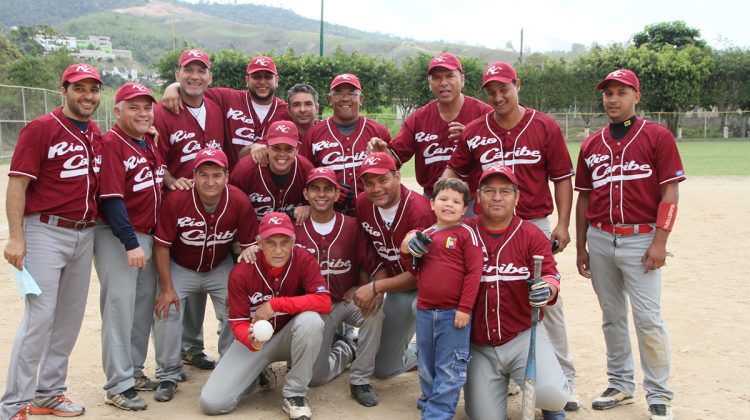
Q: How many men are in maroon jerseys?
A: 15